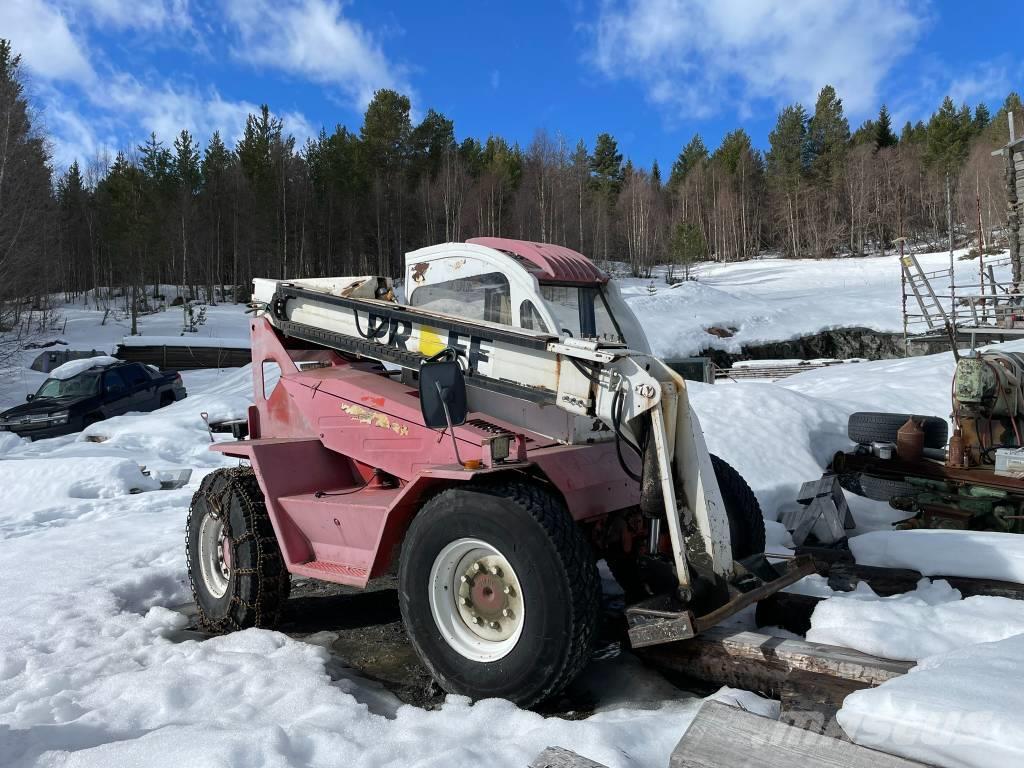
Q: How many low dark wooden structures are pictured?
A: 1